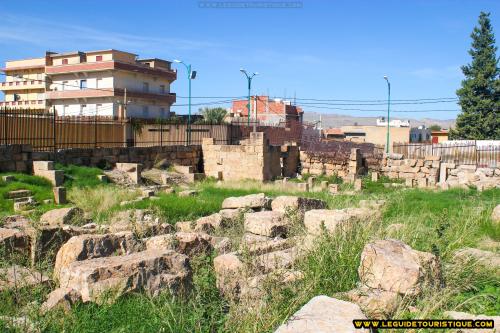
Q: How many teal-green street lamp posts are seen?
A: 3